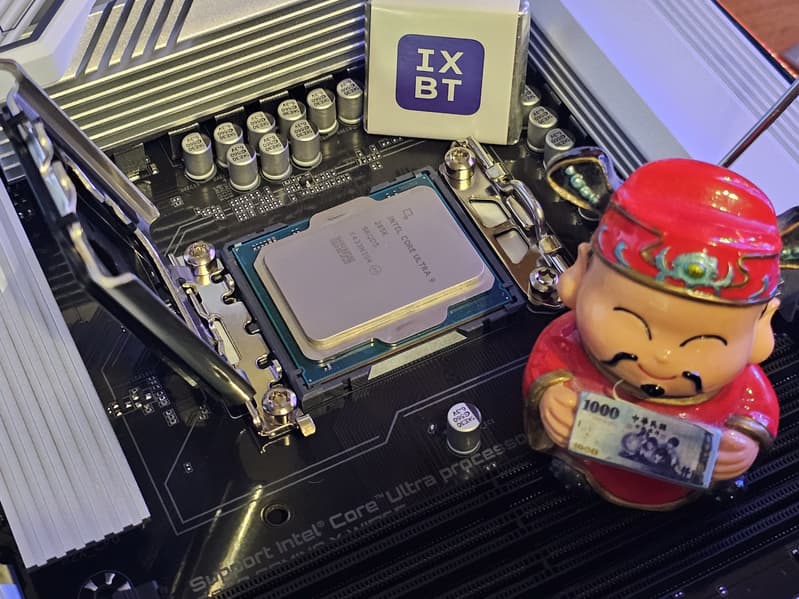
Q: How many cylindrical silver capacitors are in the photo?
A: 13